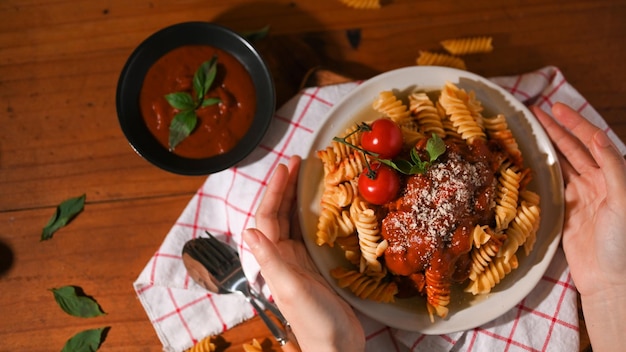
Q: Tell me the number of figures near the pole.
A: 0